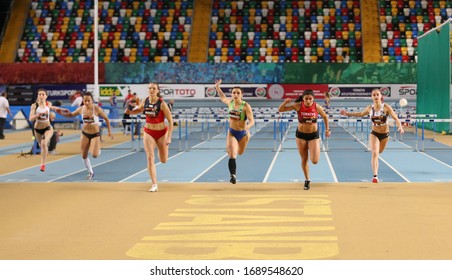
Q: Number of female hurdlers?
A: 6